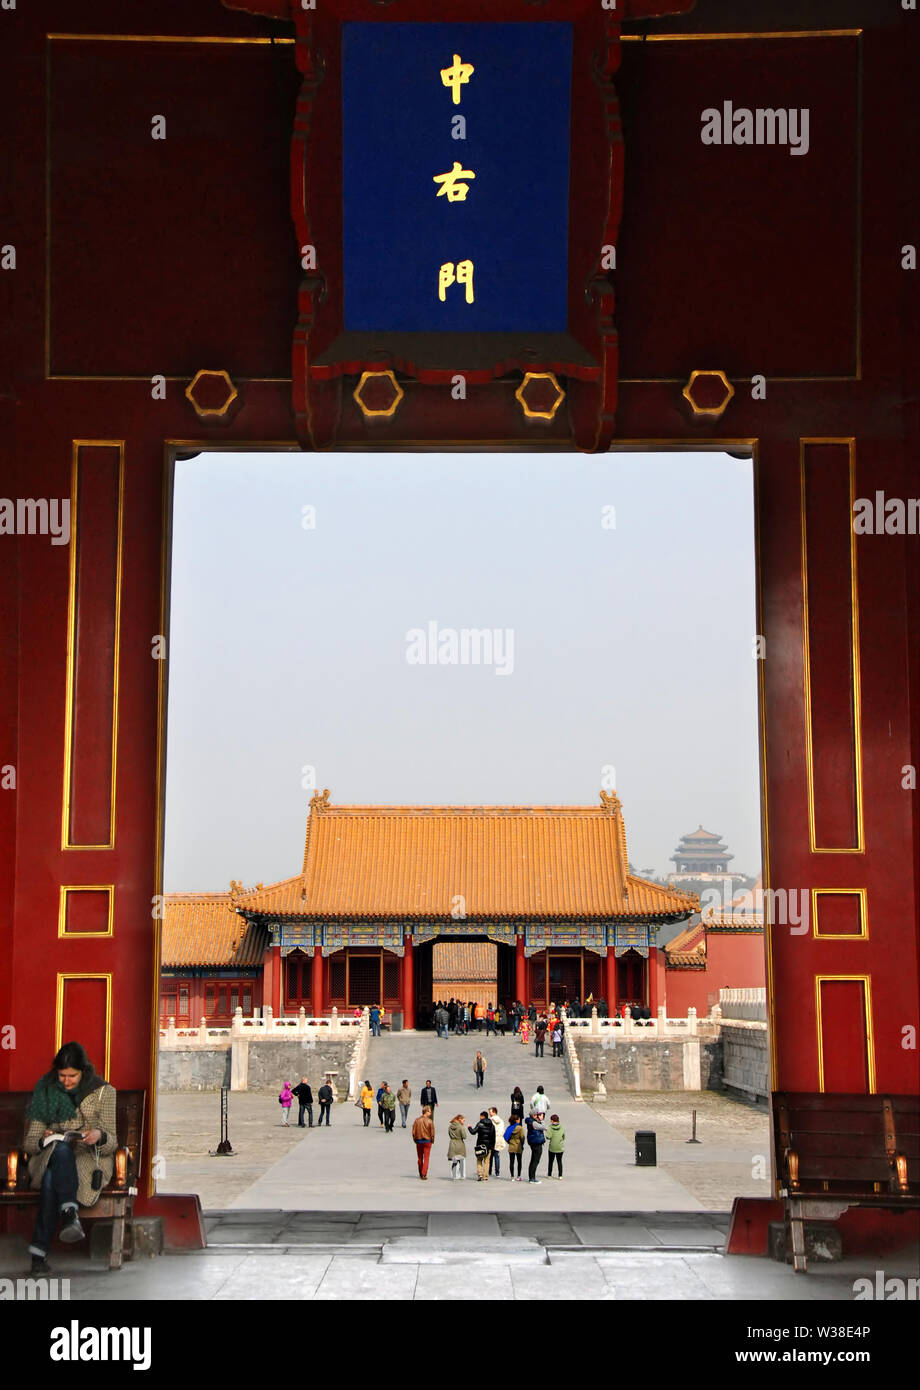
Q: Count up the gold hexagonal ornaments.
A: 4